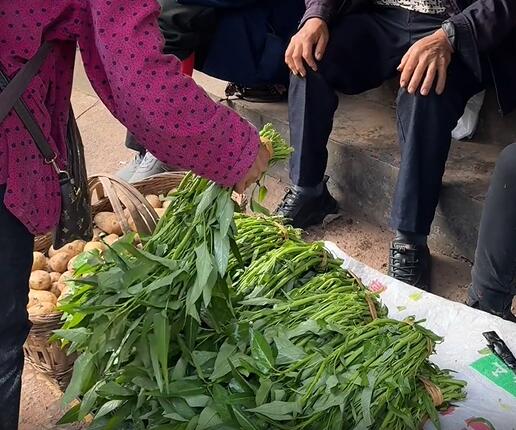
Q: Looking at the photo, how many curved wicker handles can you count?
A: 1